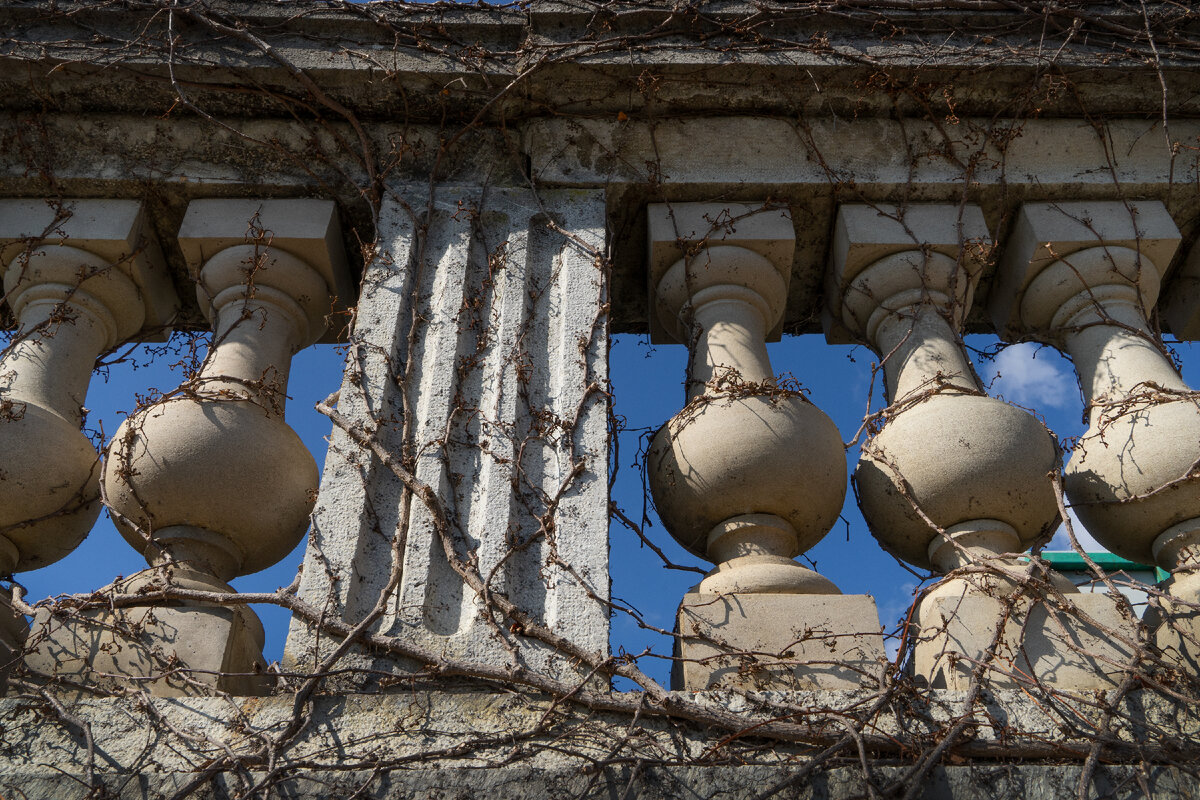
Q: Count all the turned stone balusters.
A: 5